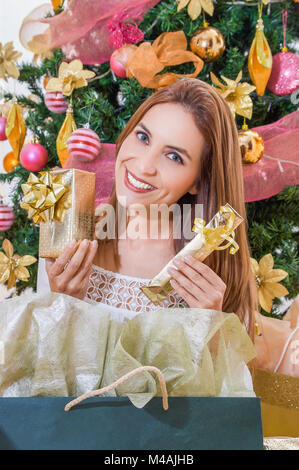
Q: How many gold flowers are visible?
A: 6